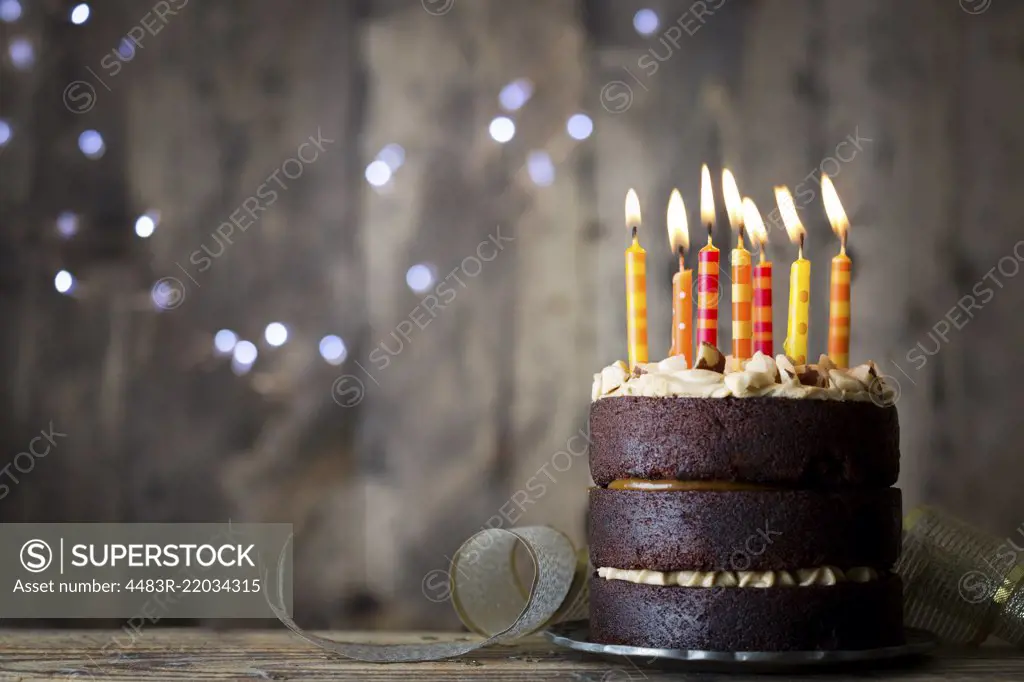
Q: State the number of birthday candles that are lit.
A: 7